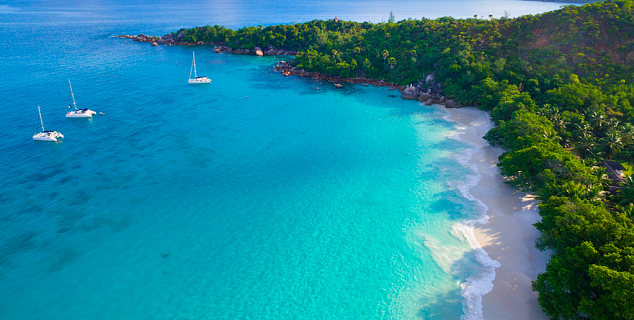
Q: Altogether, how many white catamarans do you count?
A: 3